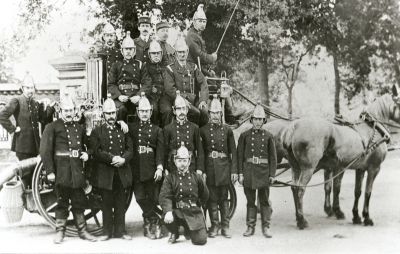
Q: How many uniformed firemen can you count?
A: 15